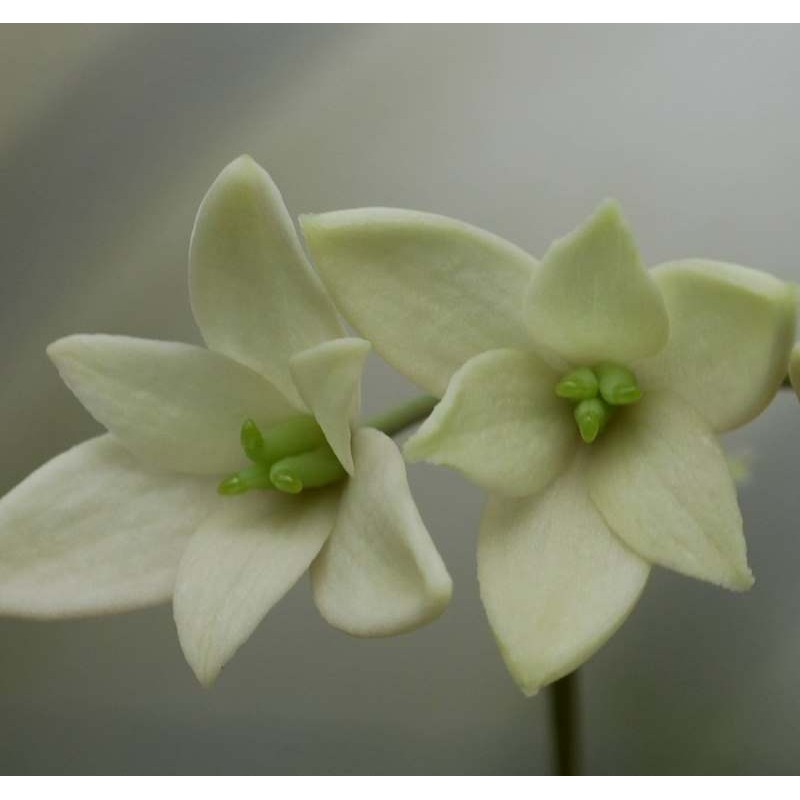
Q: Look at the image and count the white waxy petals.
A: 12